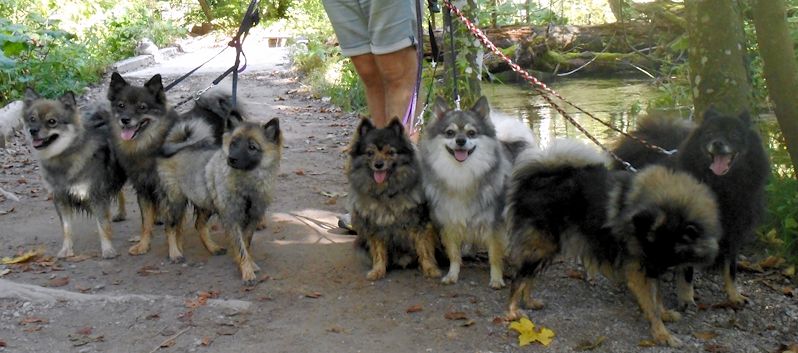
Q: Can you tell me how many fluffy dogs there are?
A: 7